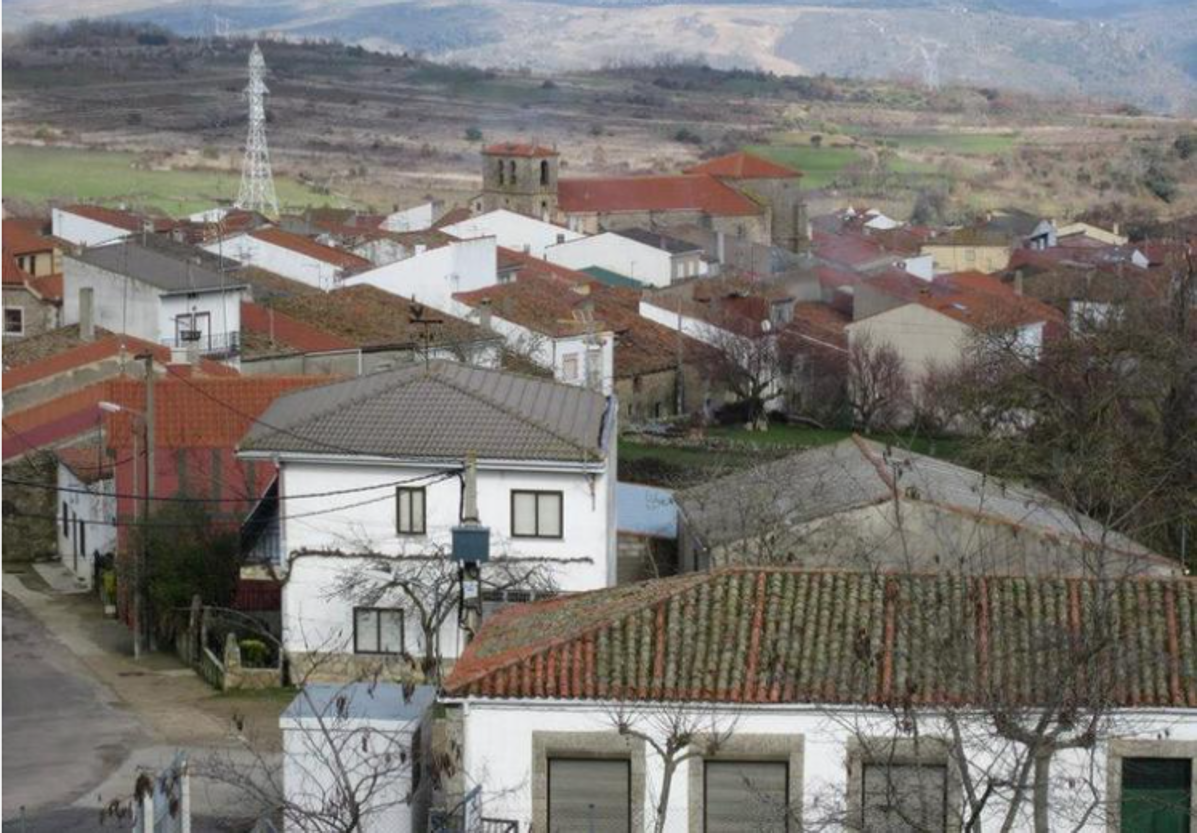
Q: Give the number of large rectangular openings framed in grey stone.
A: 4